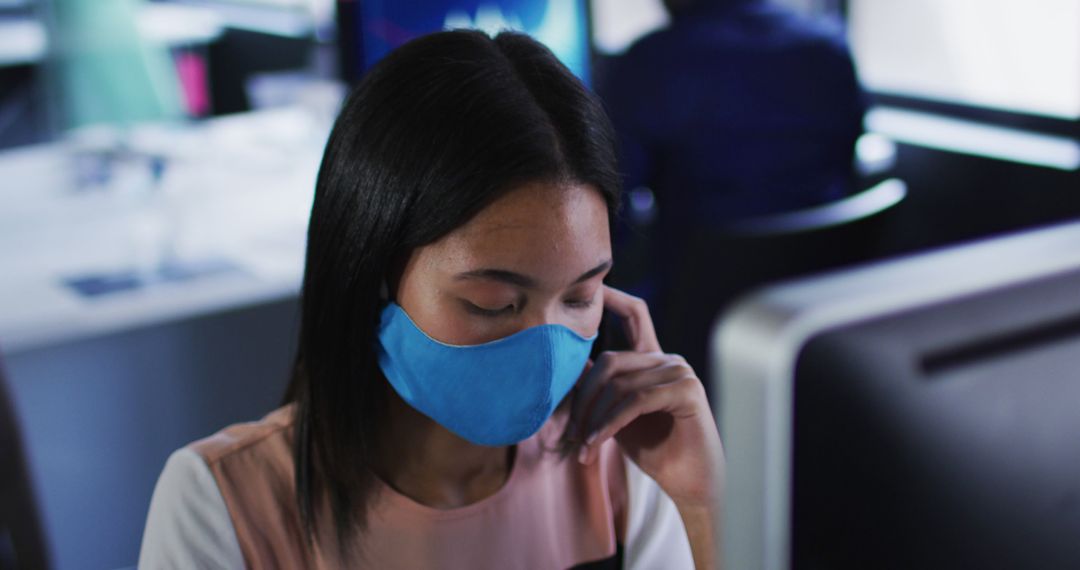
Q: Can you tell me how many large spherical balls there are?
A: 0